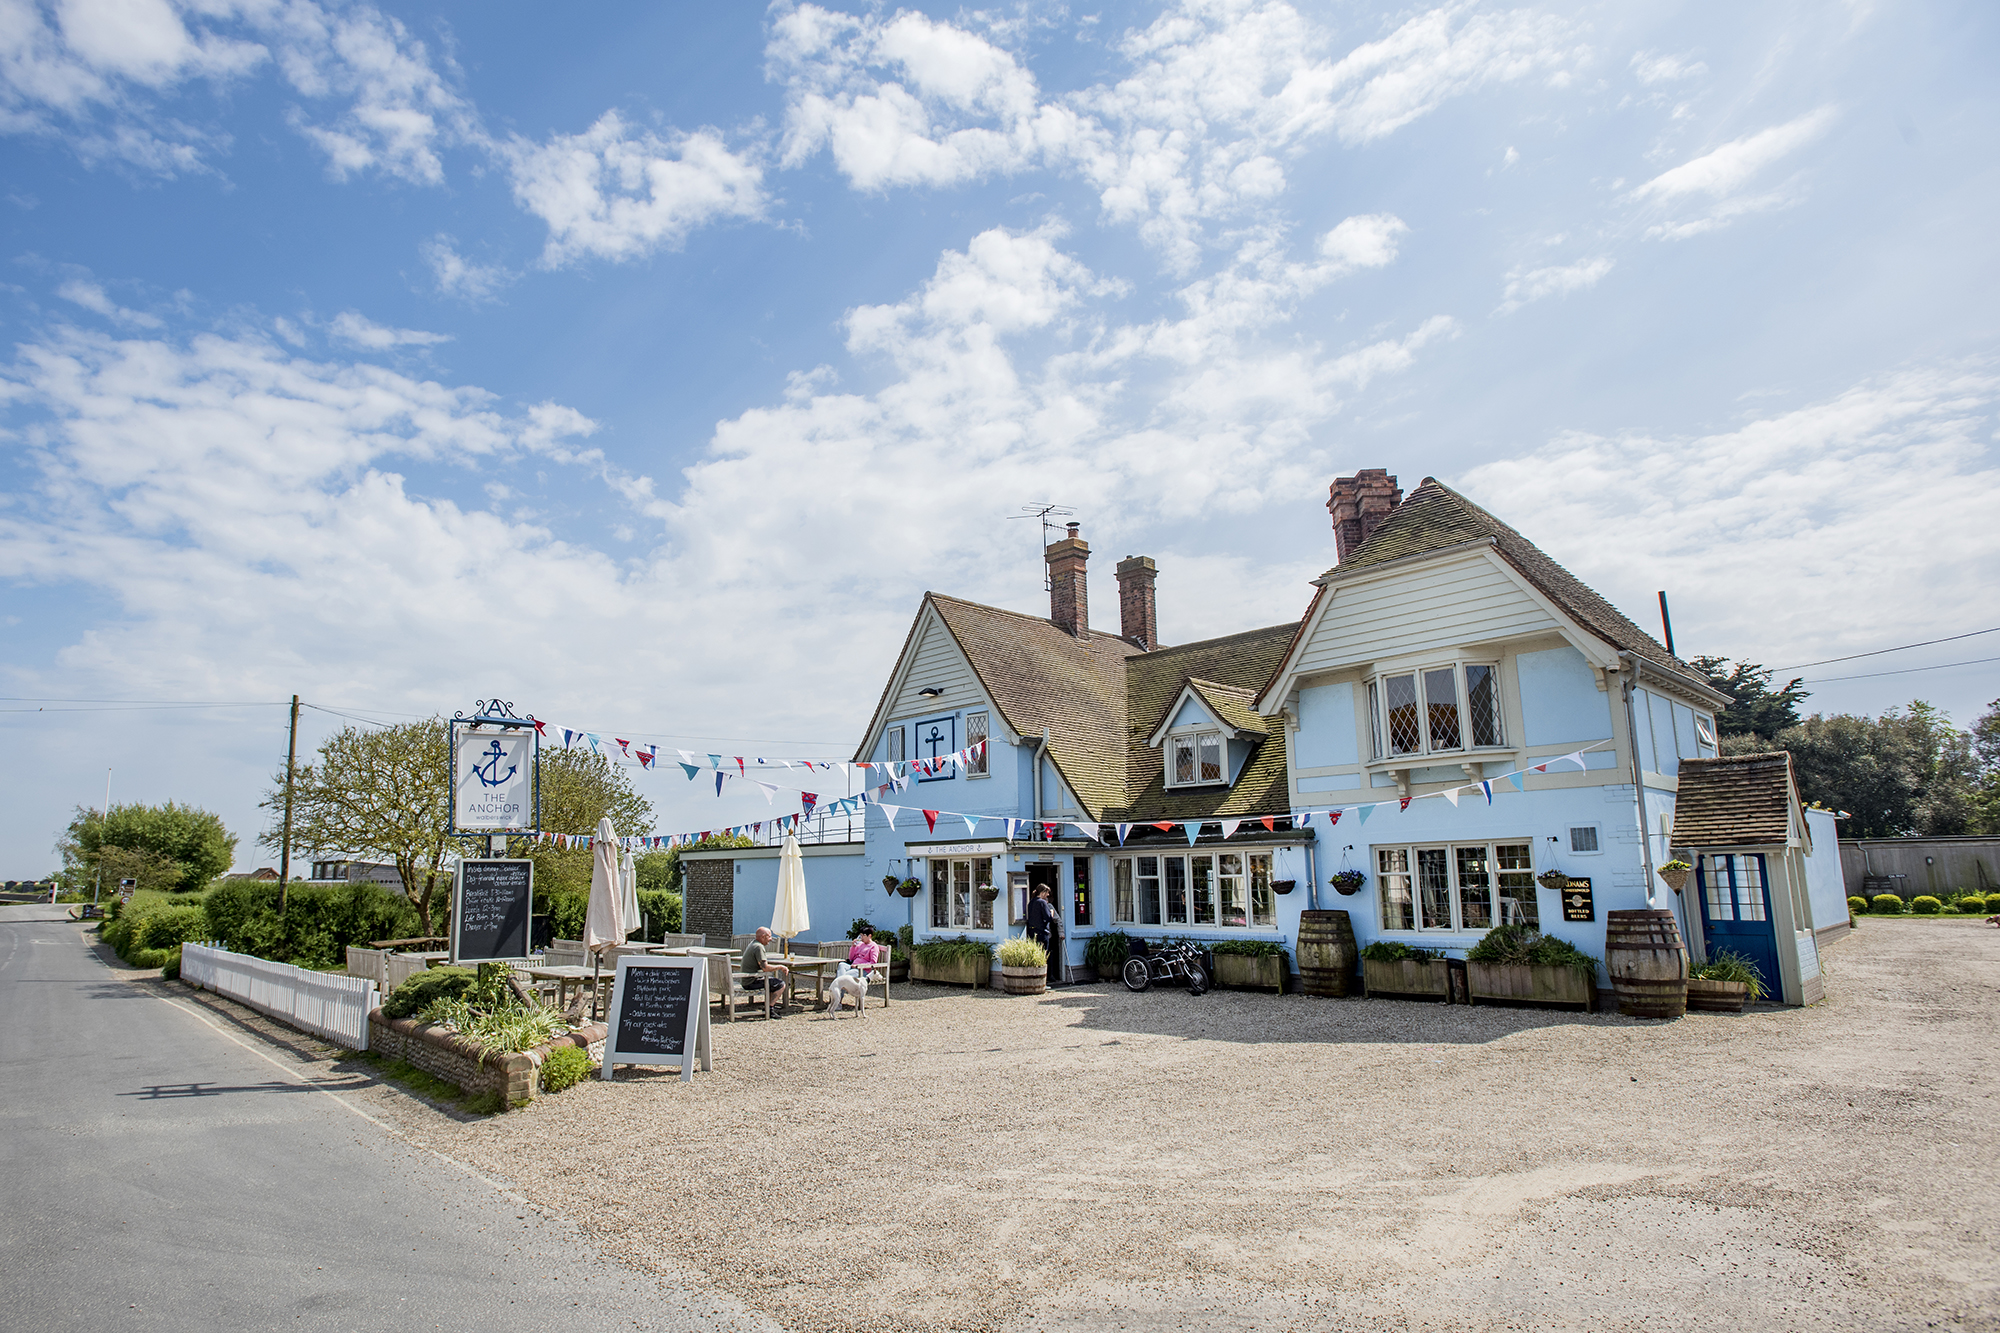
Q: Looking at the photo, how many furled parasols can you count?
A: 3